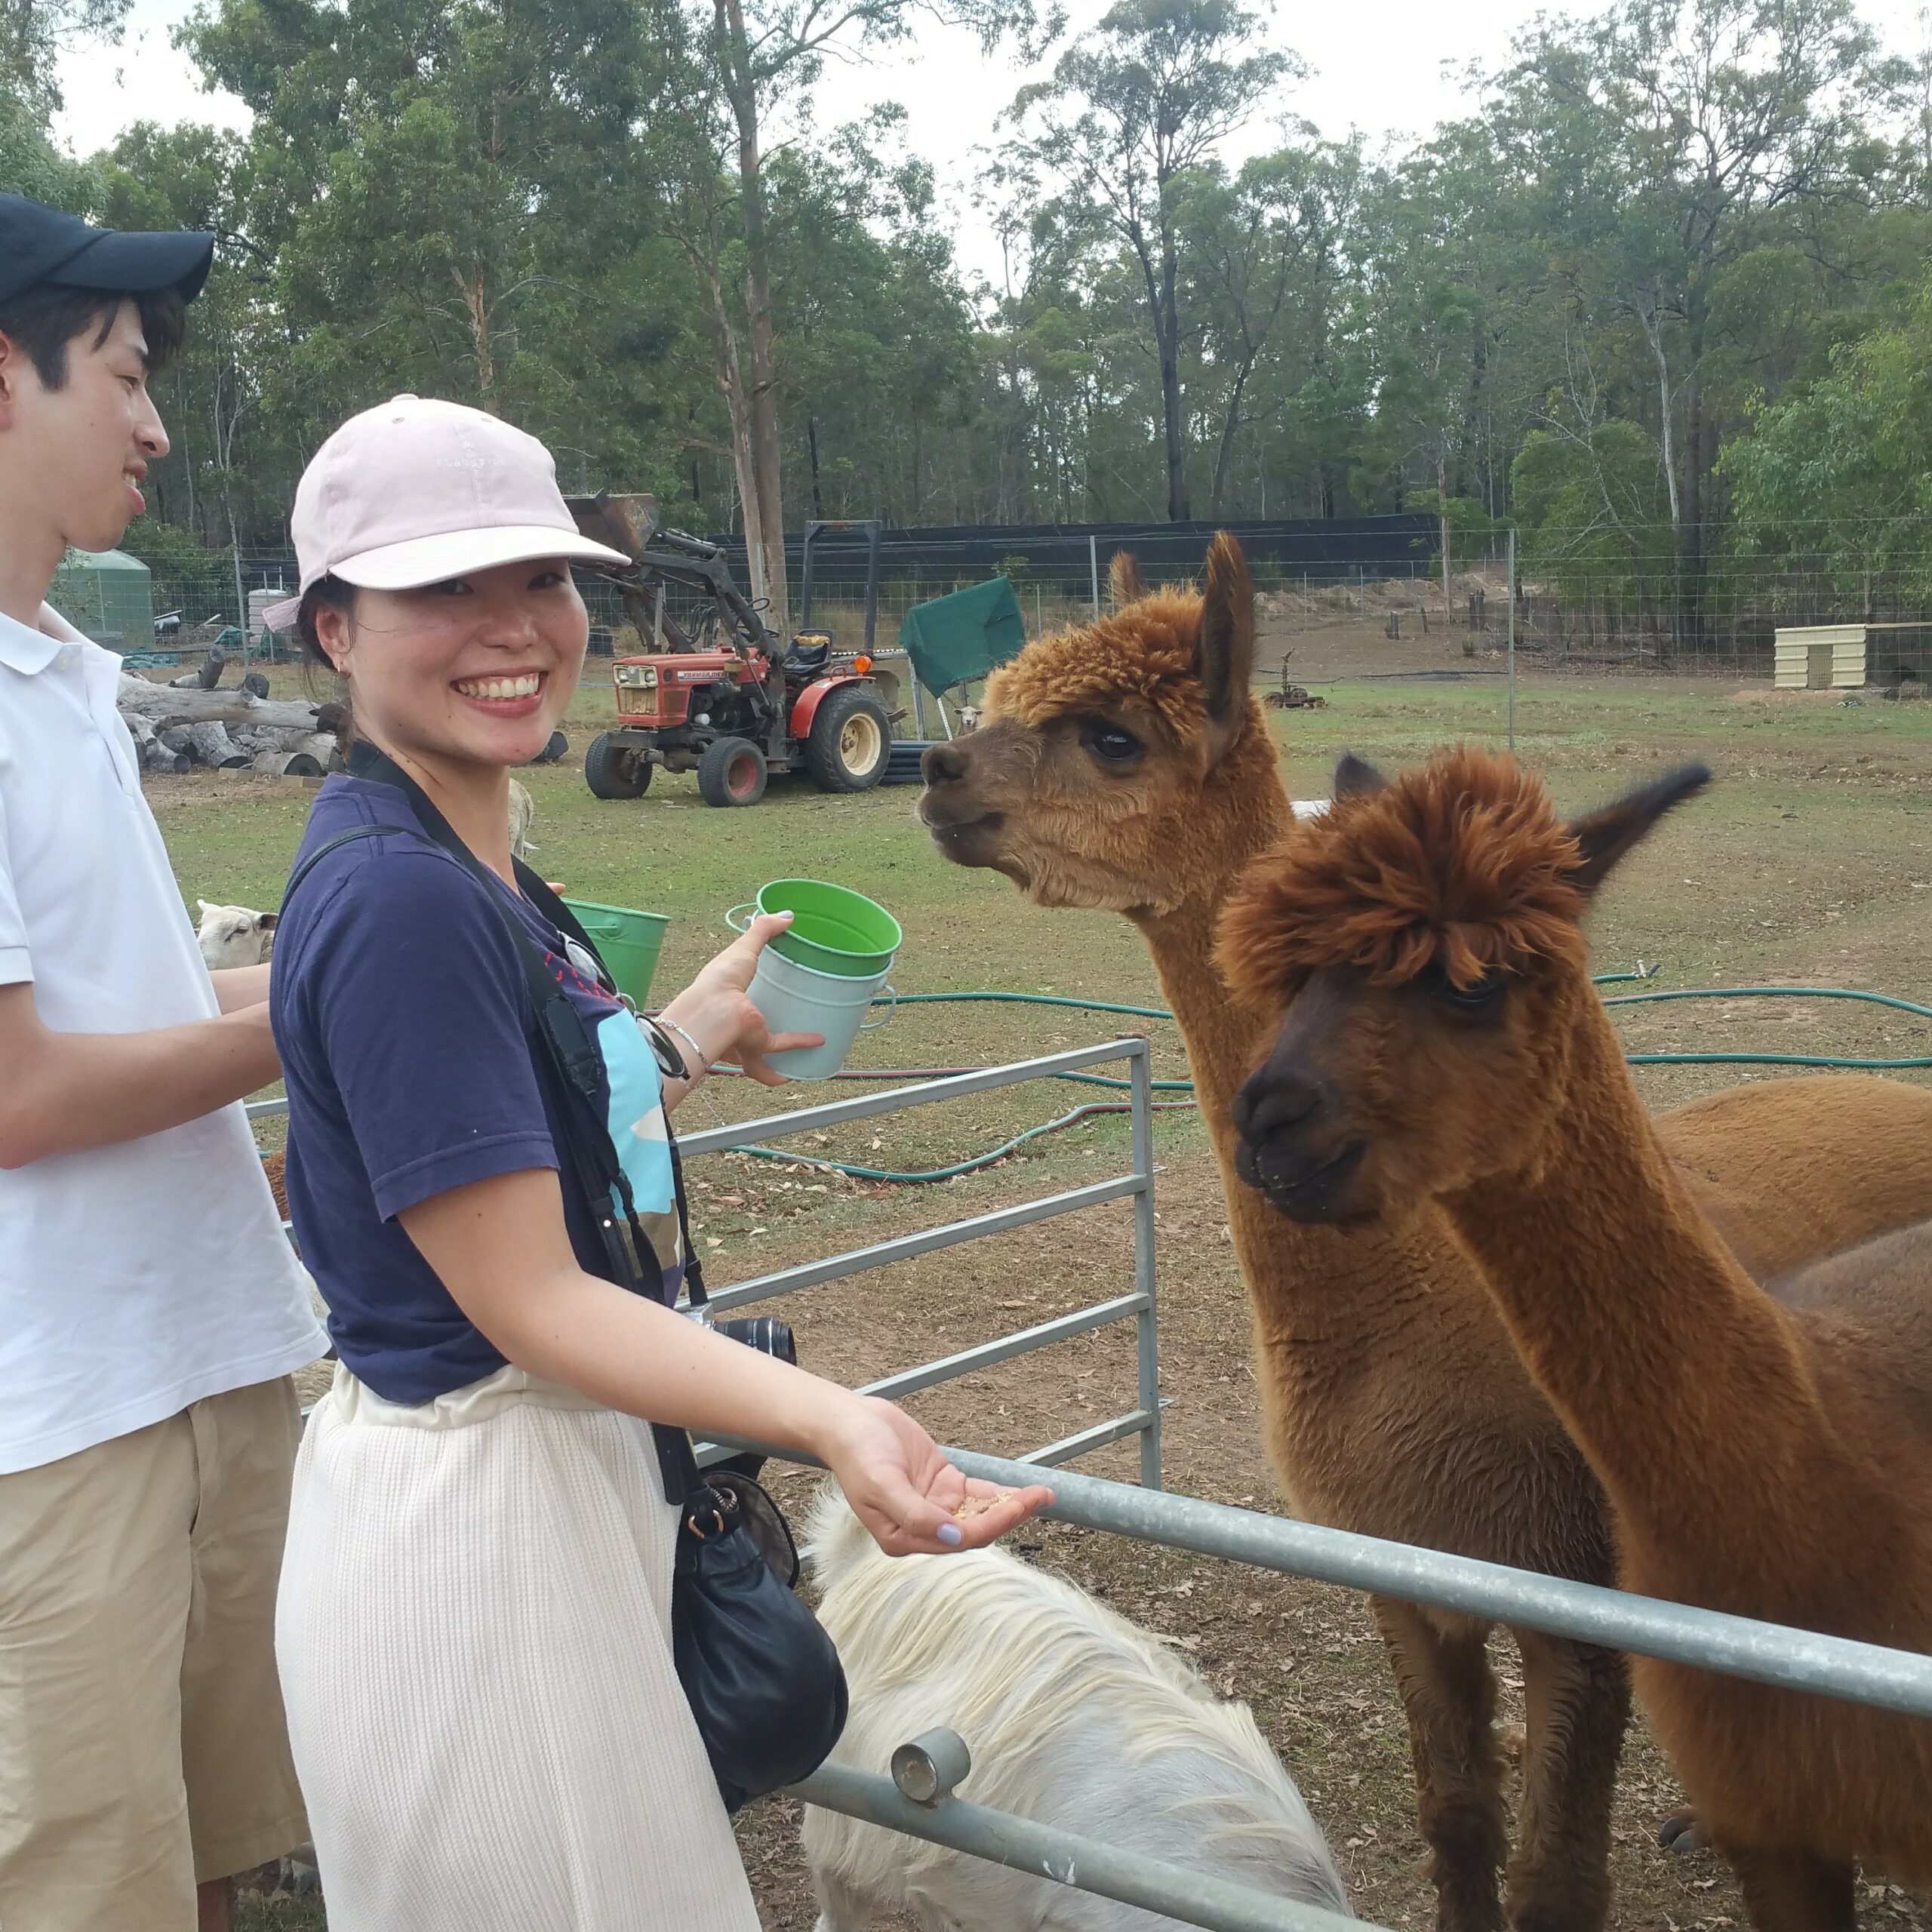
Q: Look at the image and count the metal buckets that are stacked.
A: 2